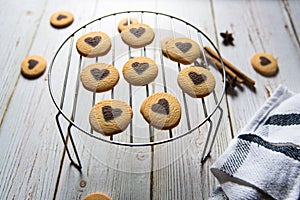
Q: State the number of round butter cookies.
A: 14